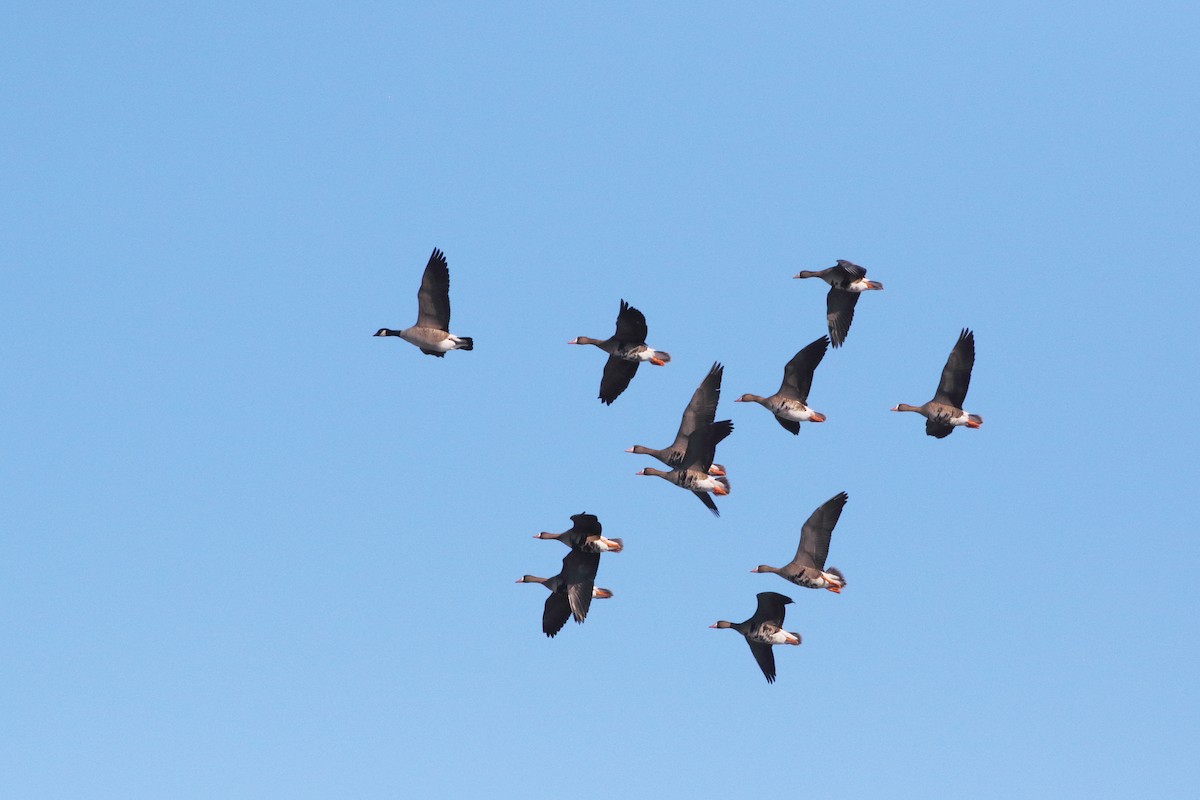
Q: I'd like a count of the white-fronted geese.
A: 10